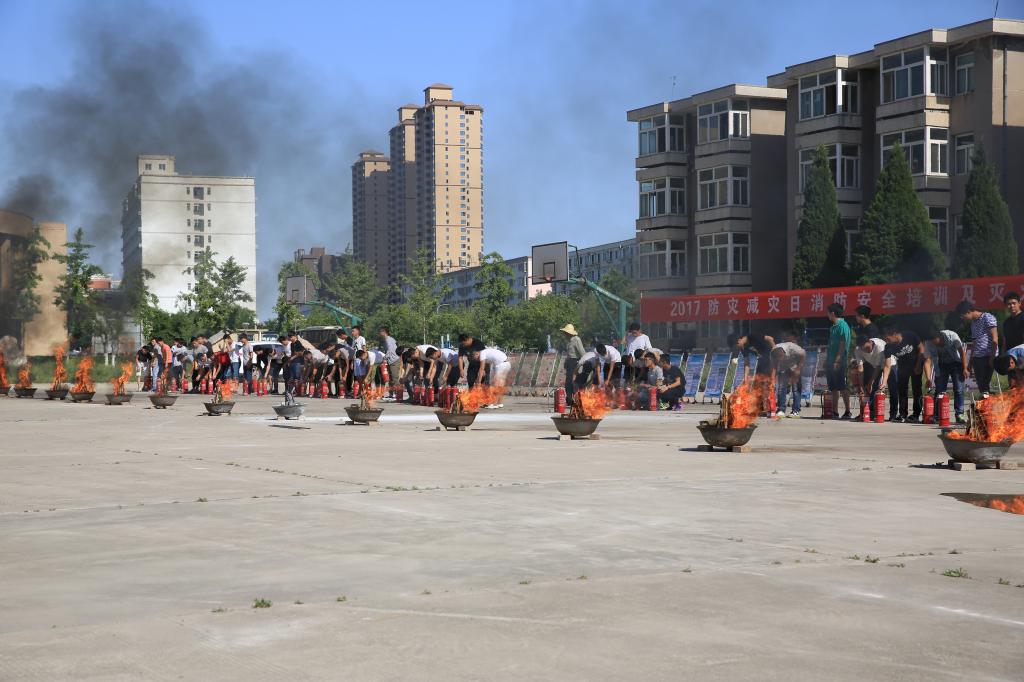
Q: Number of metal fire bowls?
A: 13